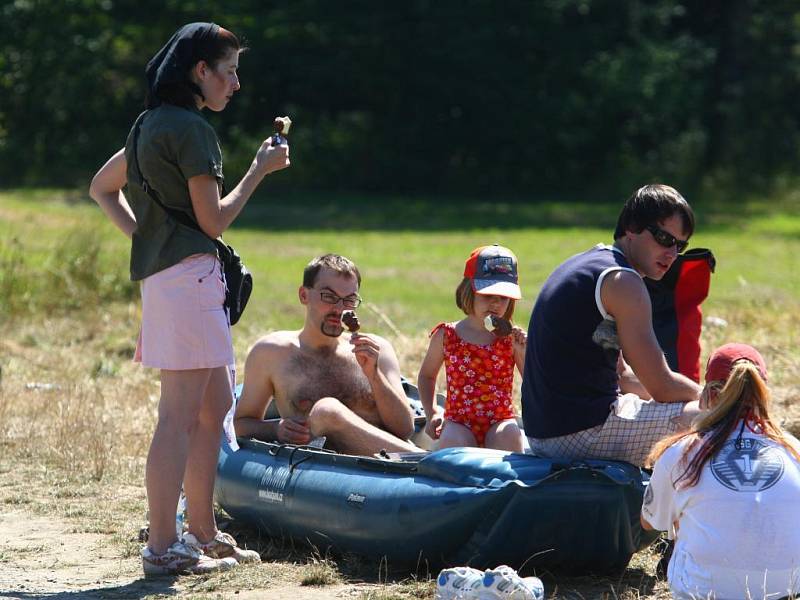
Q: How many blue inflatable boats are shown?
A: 1